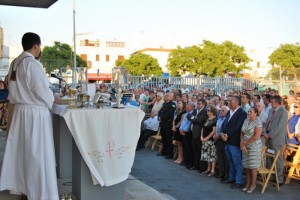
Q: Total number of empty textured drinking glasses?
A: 0